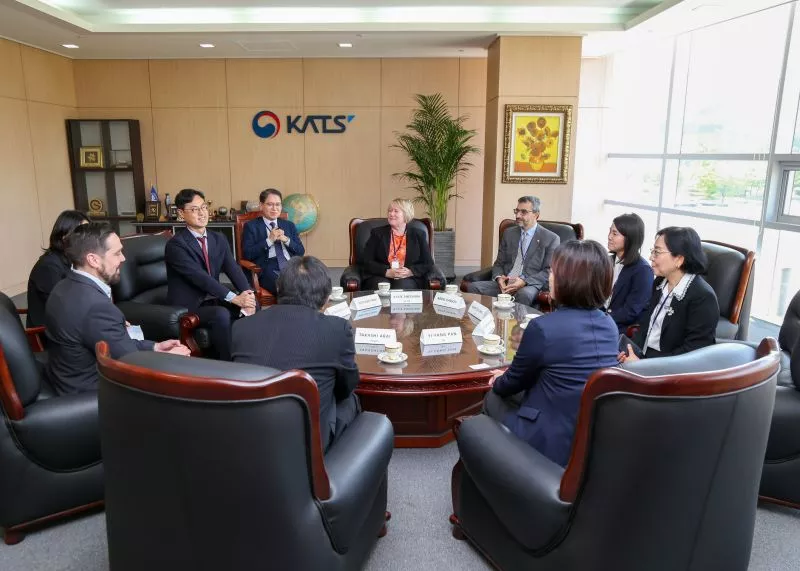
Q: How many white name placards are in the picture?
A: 8